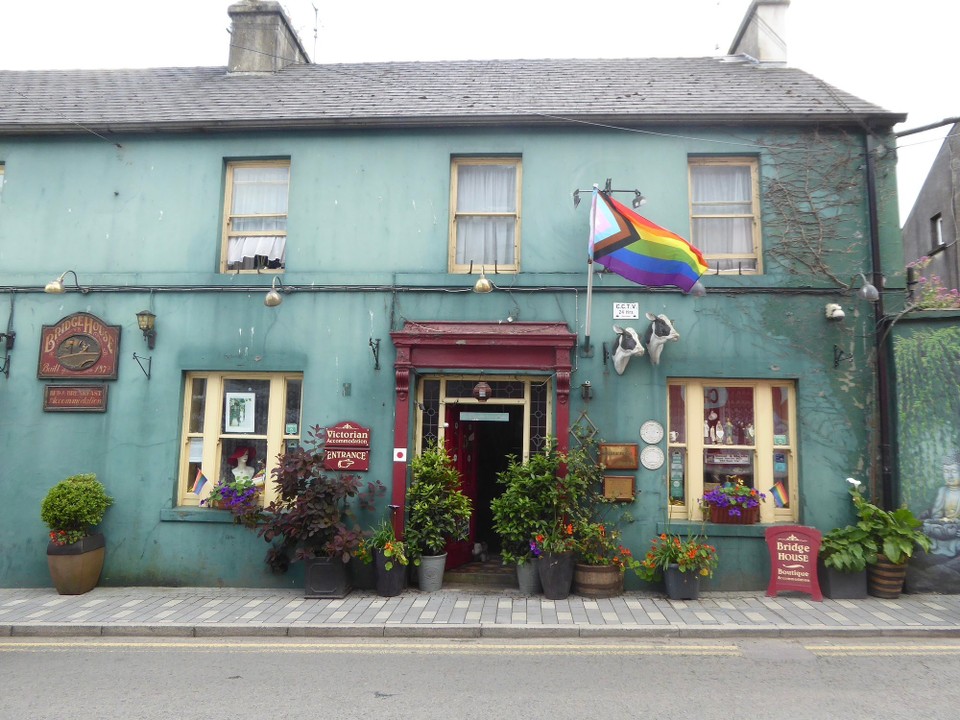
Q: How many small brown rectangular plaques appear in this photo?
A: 2